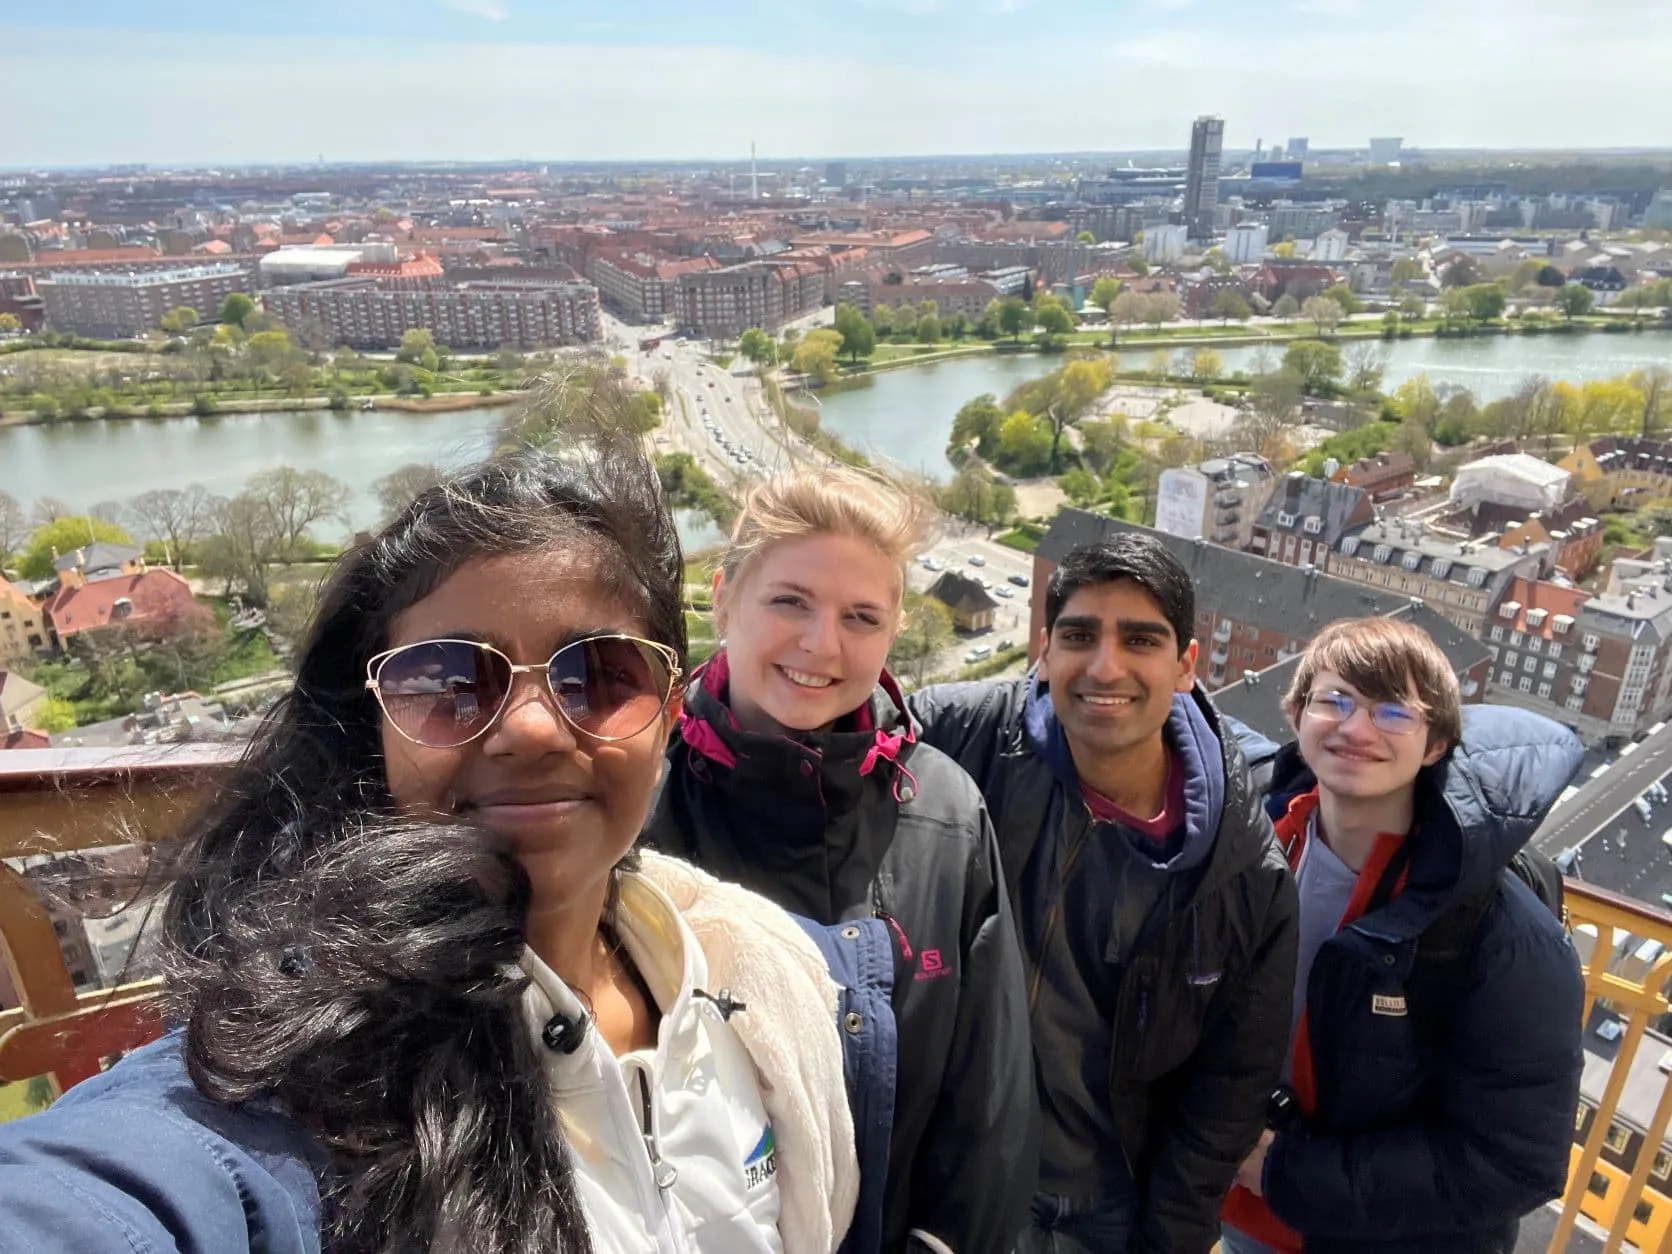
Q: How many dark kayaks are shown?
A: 0